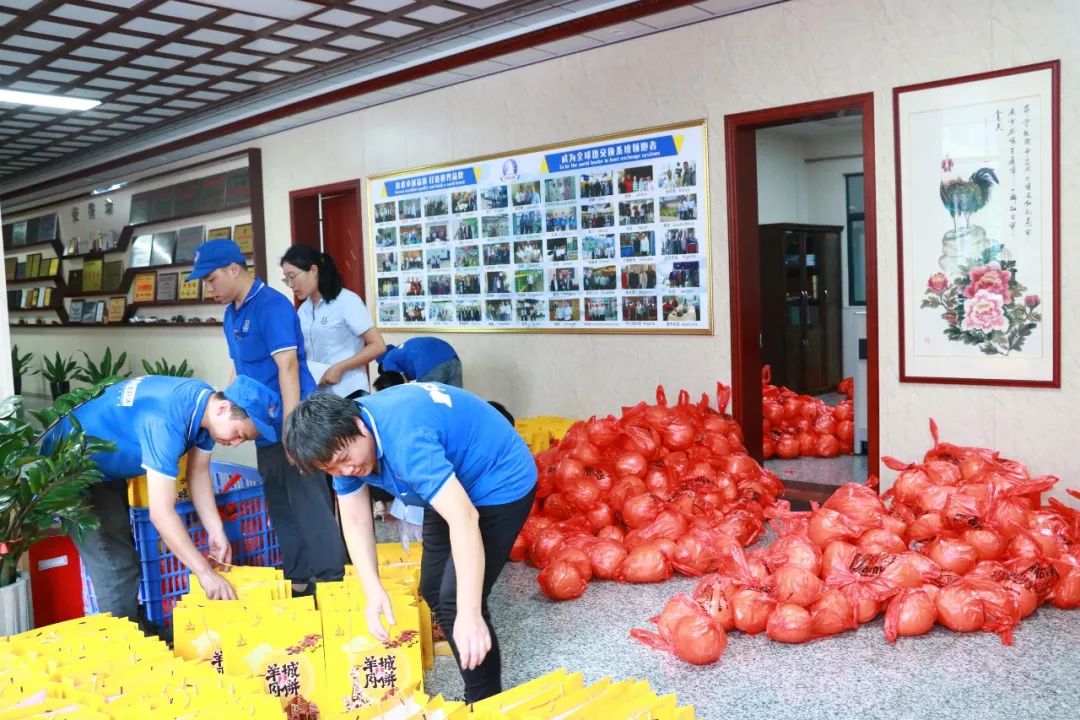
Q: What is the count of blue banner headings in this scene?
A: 2